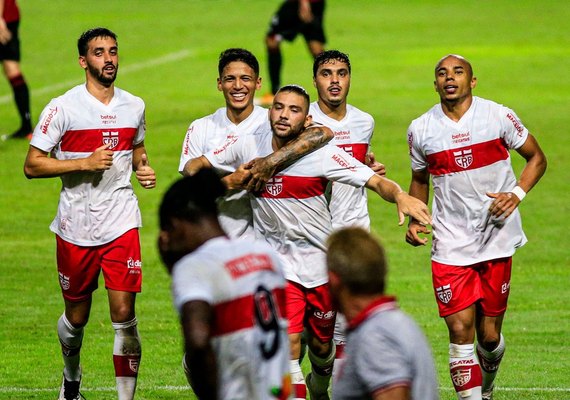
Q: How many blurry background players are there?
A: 2